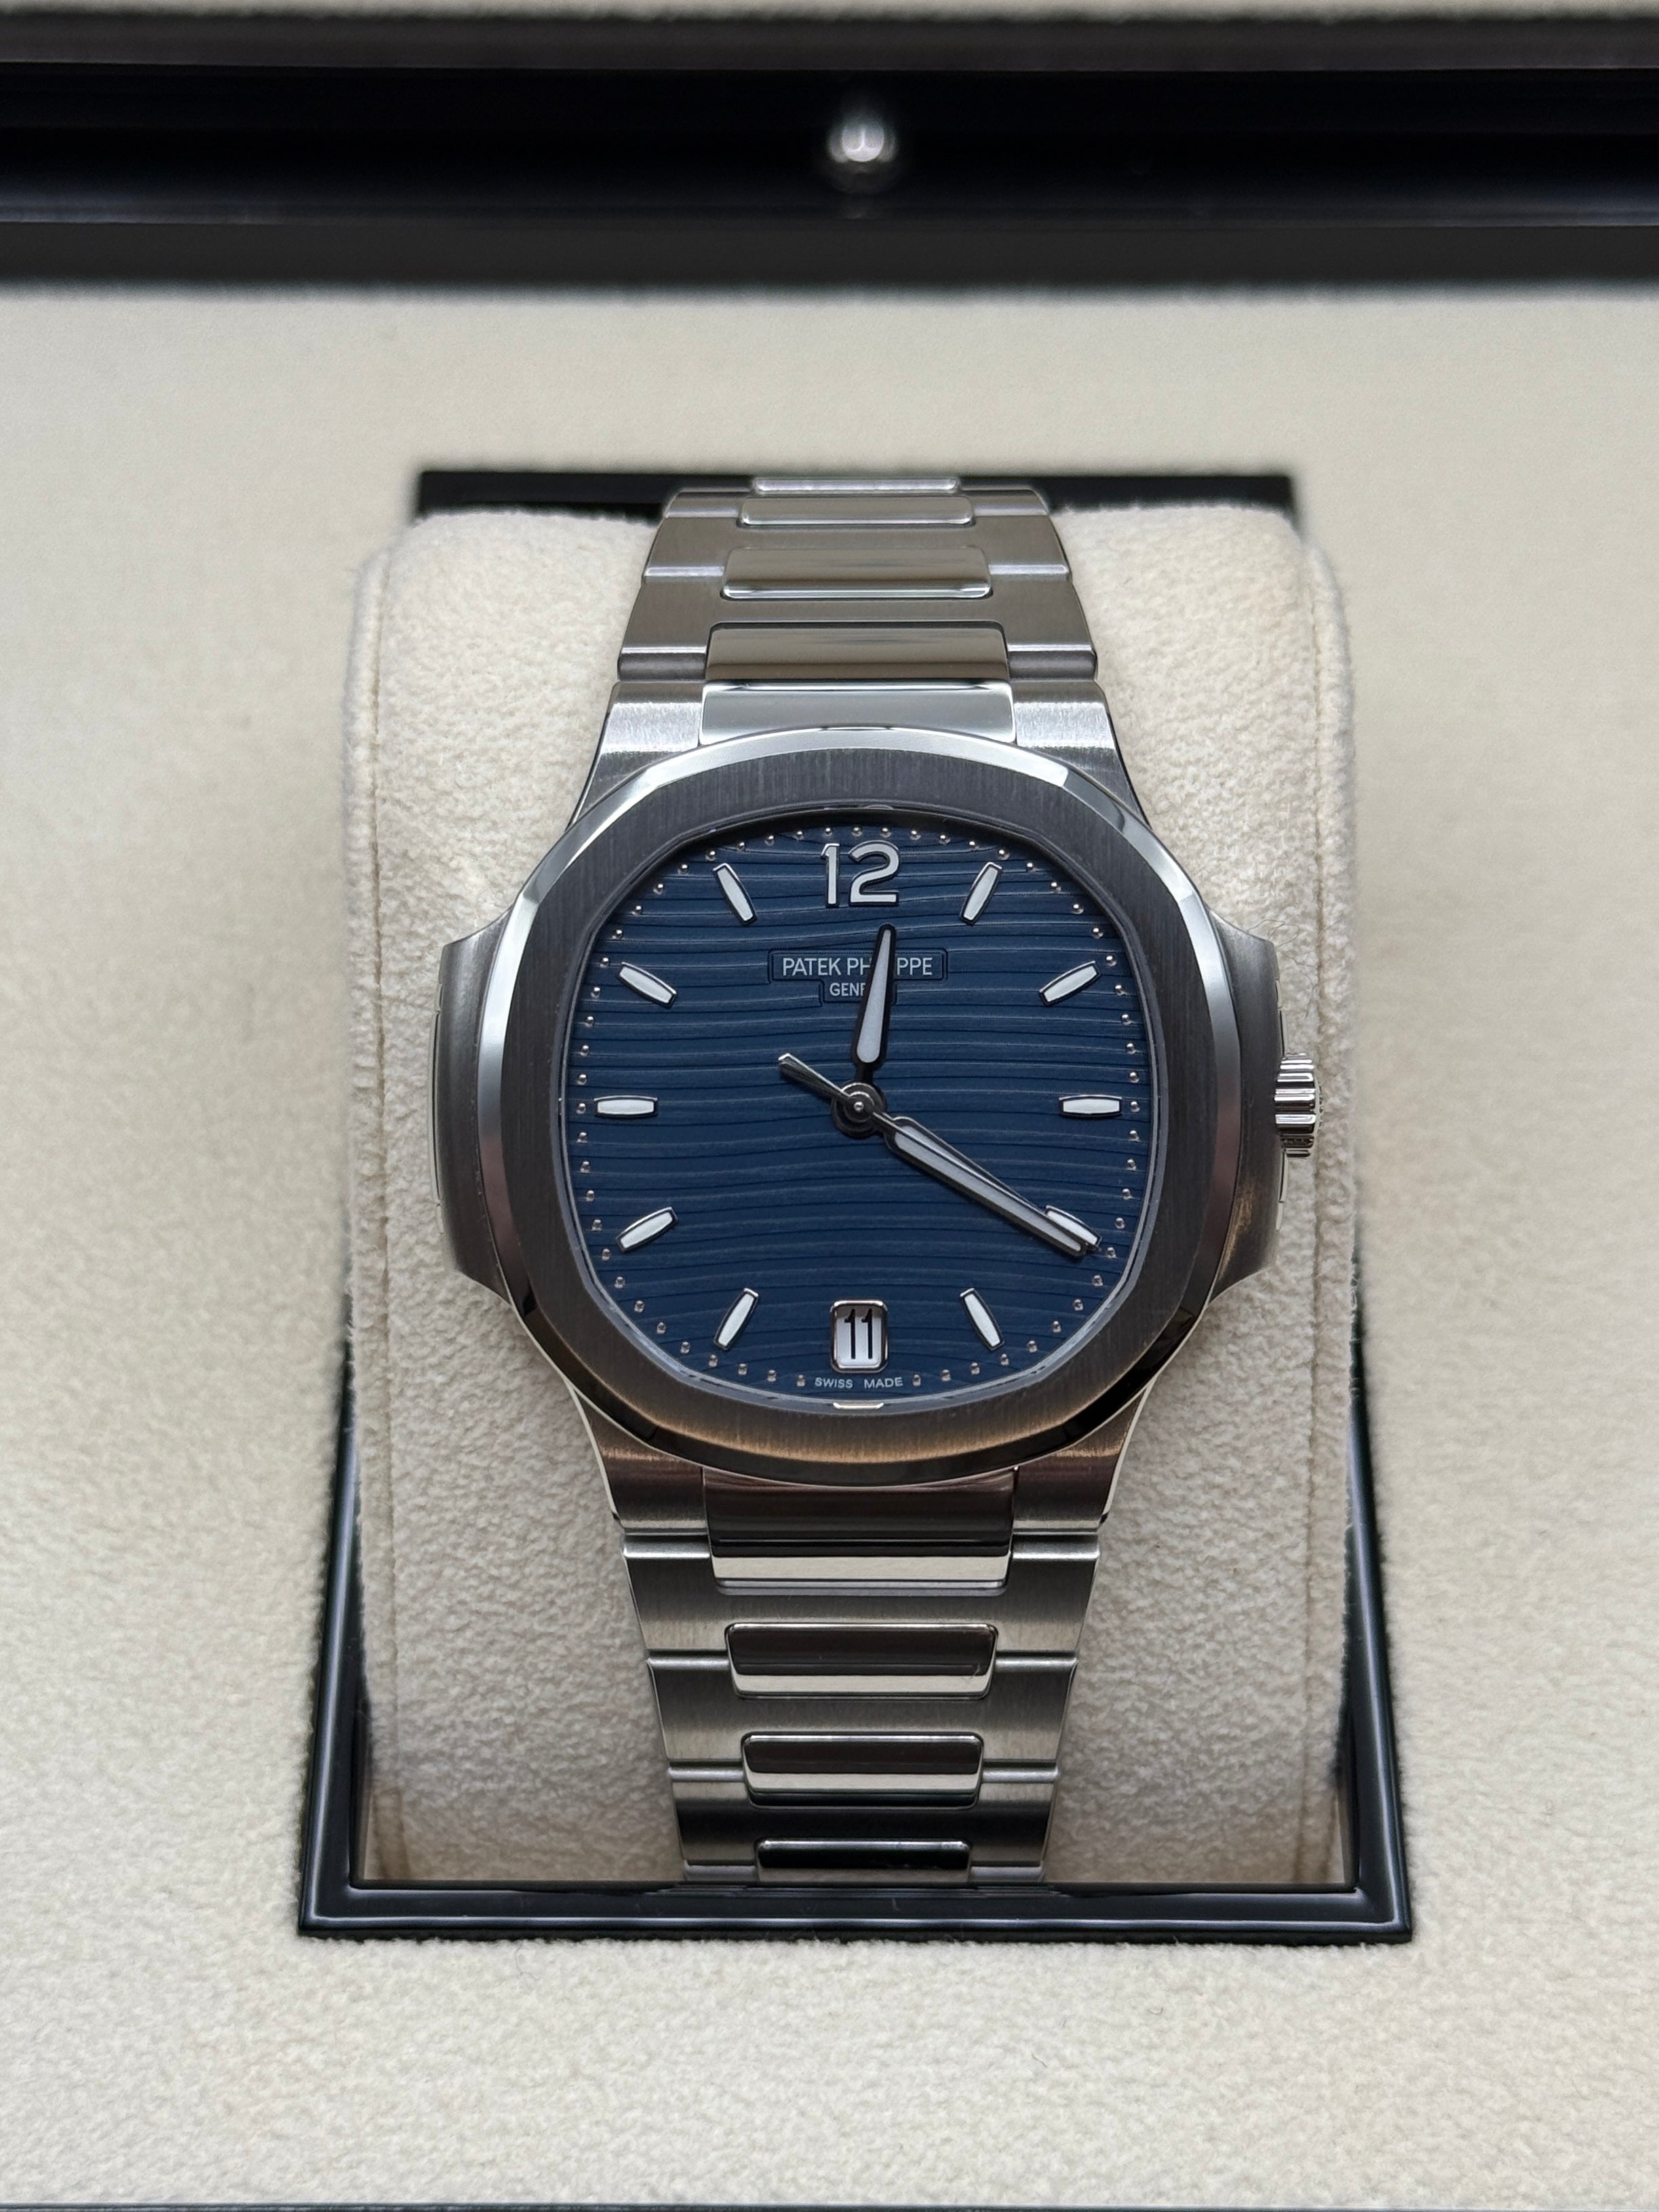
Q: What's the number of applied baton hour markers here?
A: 10